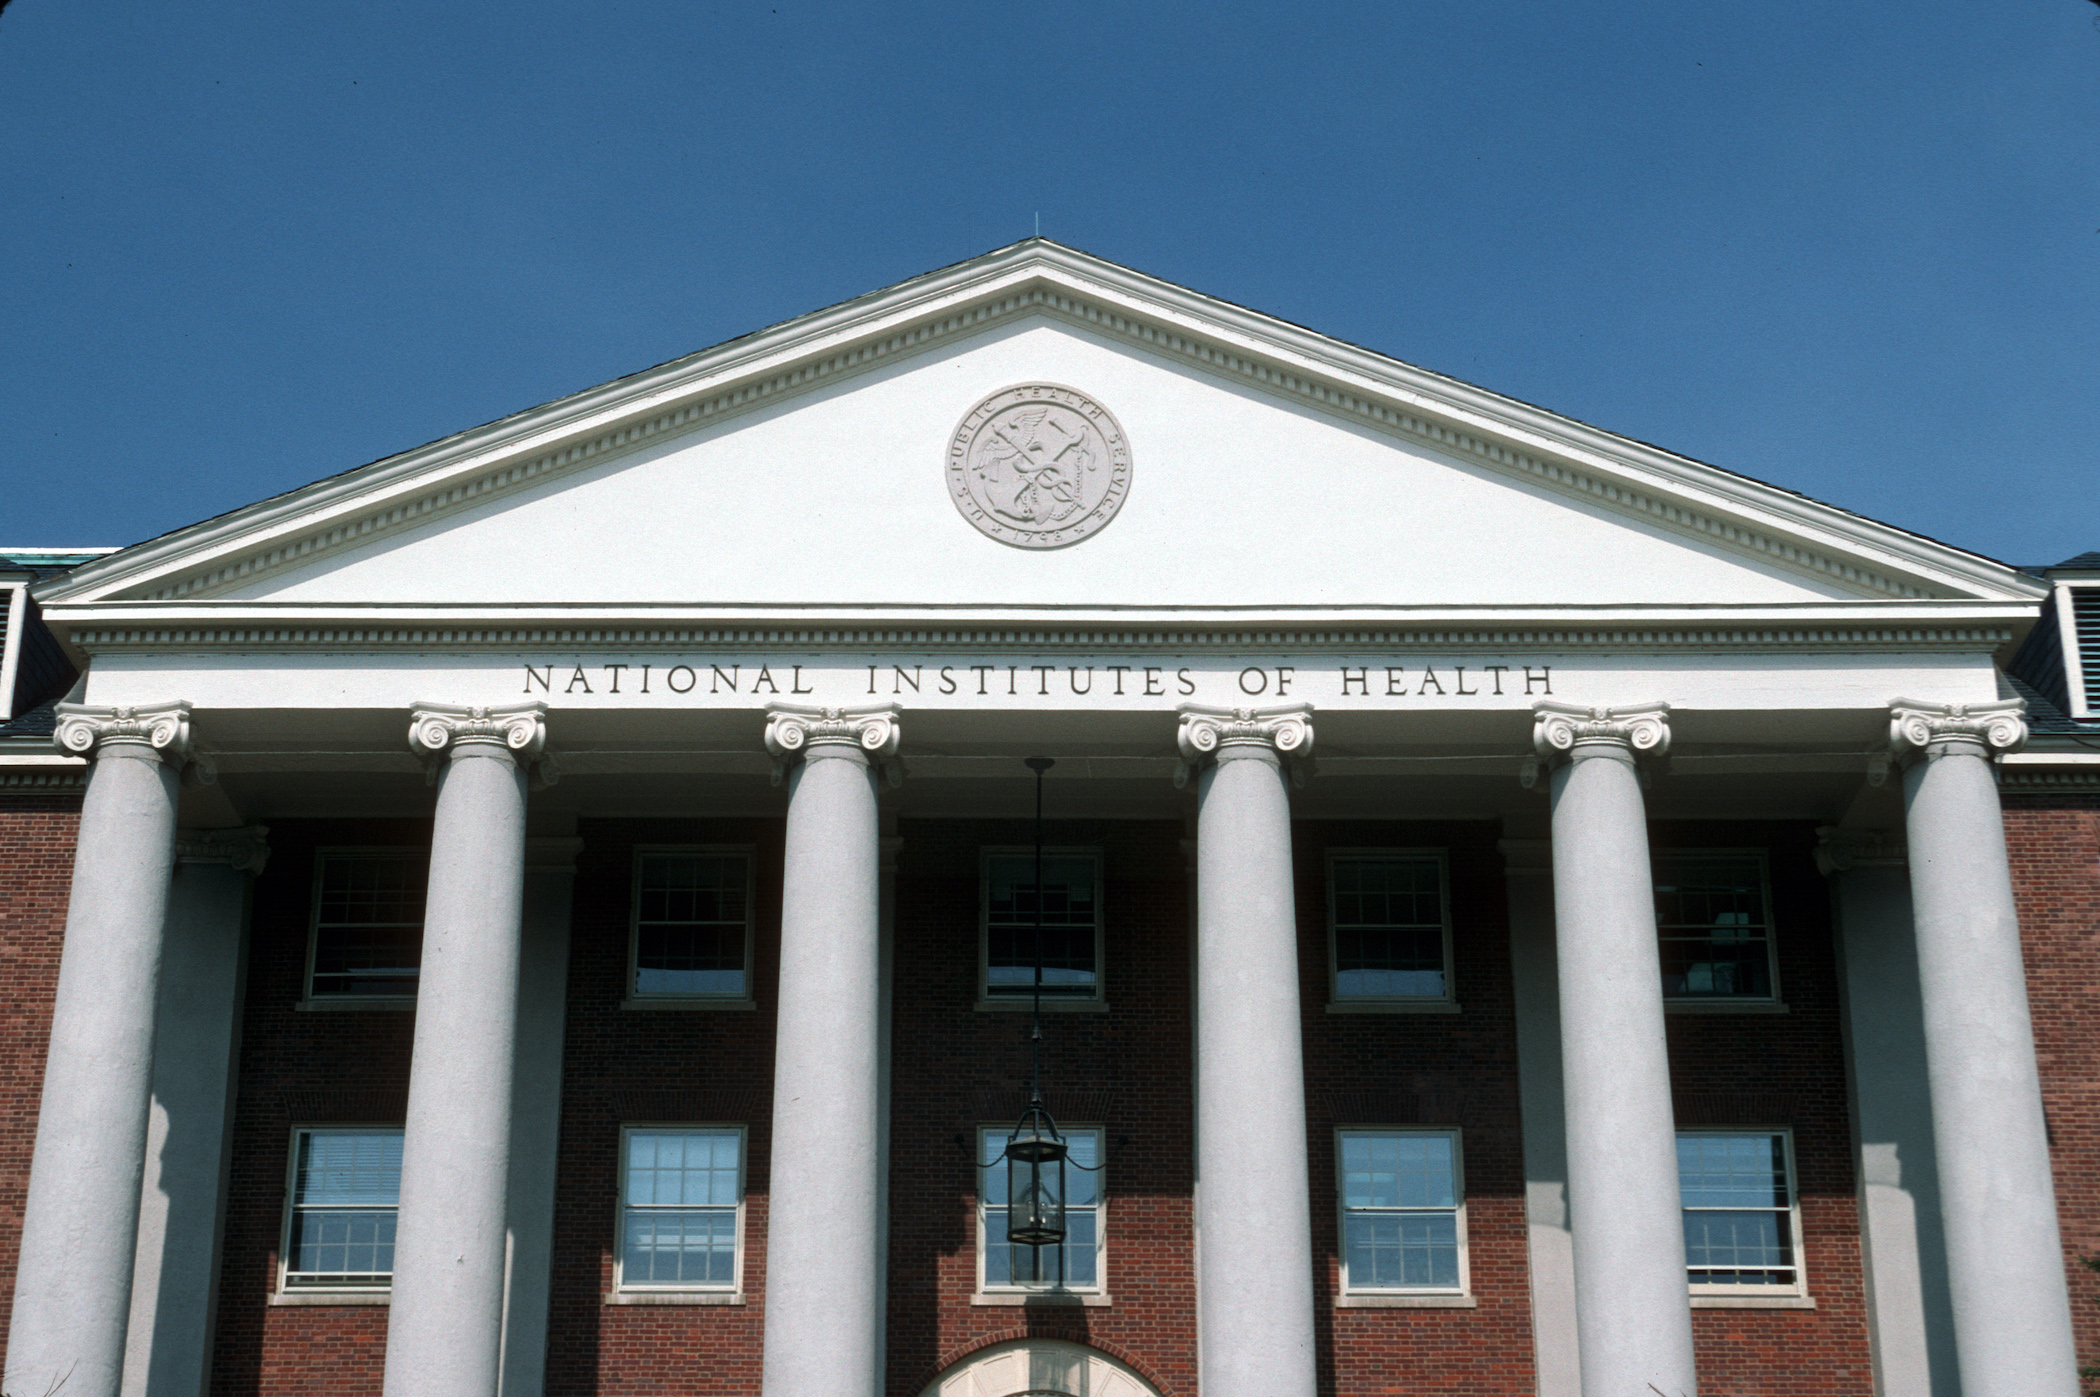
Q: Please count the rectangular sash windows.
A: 10